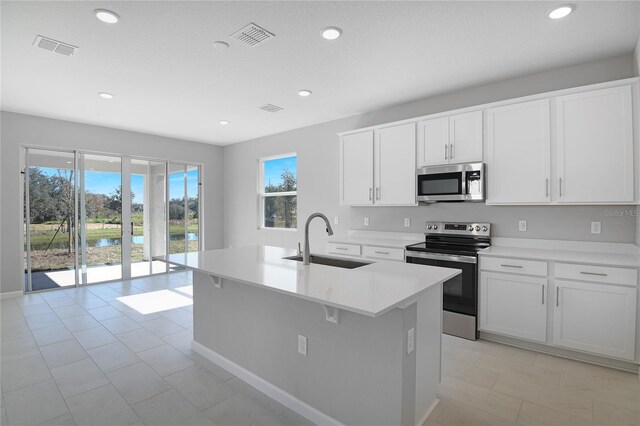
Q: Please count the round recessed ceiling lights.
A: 6